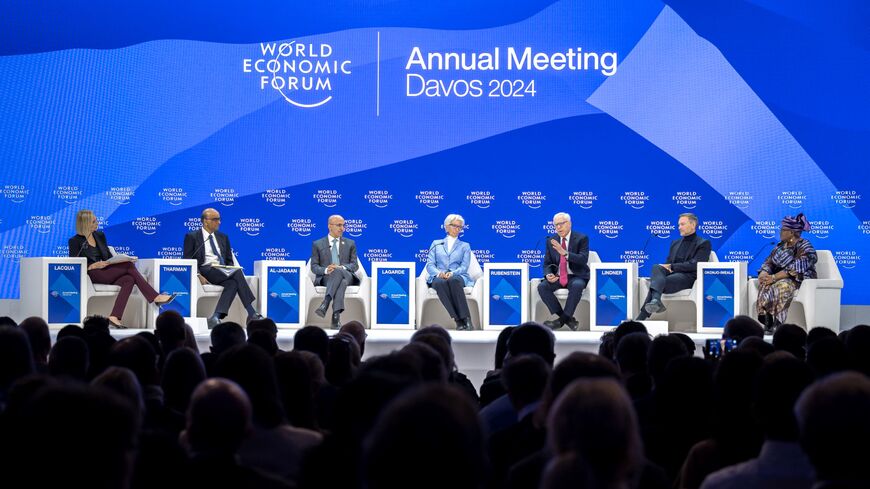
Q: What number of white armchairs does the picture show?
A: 7